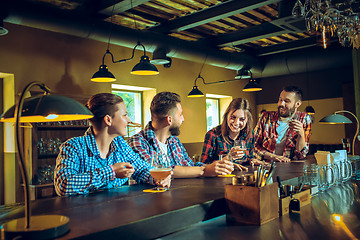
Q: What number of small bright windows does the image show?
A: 2